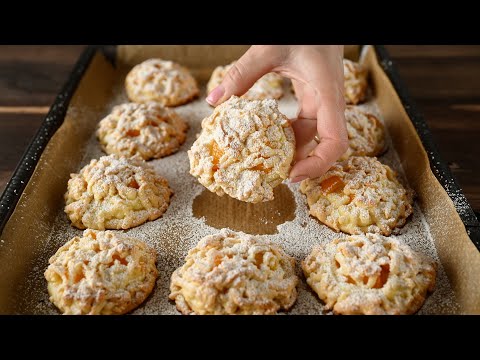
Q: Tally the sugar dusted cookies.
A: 11